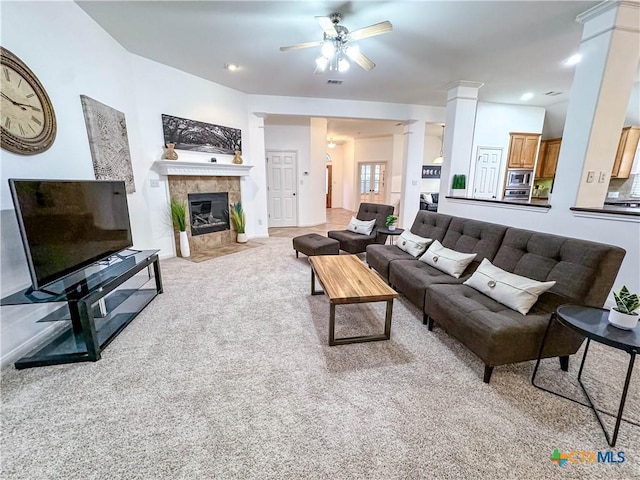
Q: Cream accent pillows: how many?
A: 4